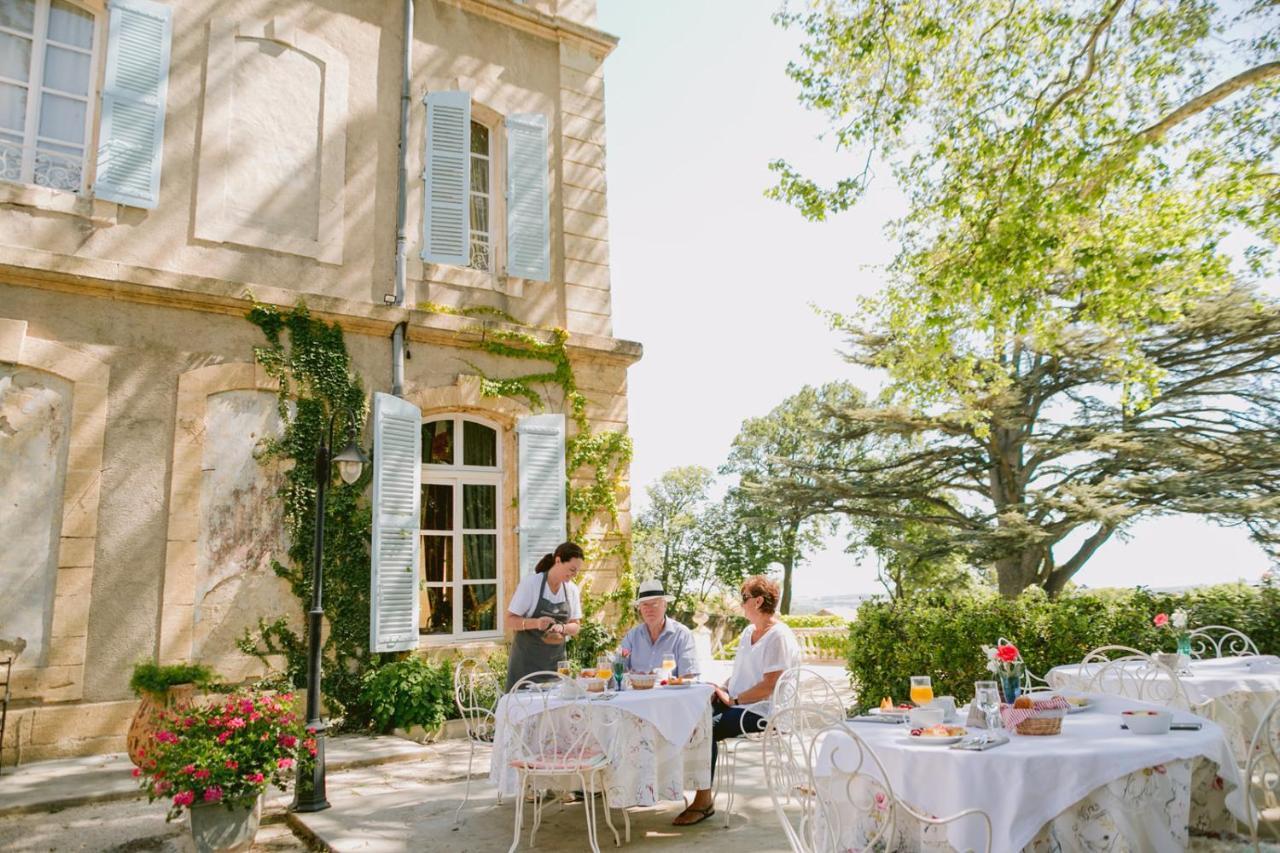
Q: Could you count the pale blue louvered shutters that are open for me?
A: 5